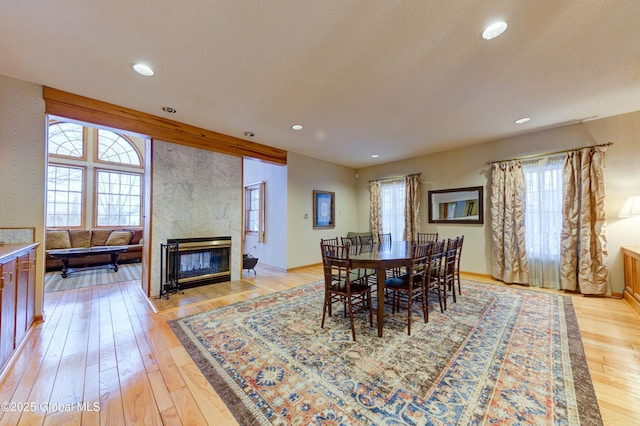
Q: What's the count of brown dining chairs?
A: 10